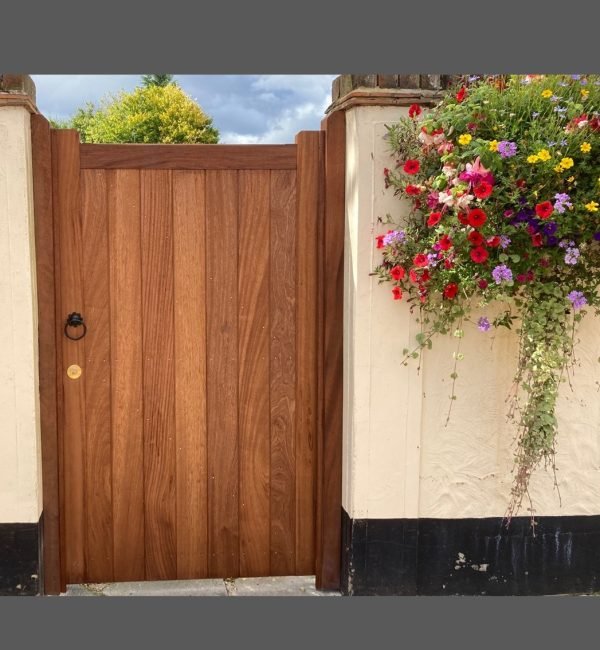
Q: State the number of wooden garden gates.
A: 1